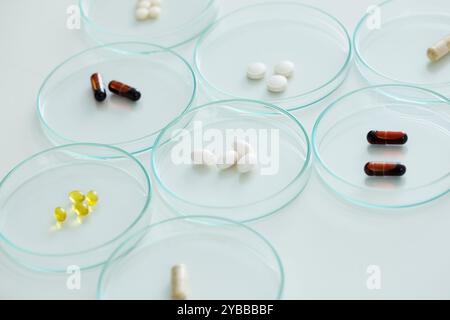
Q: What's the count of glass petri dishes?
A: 8